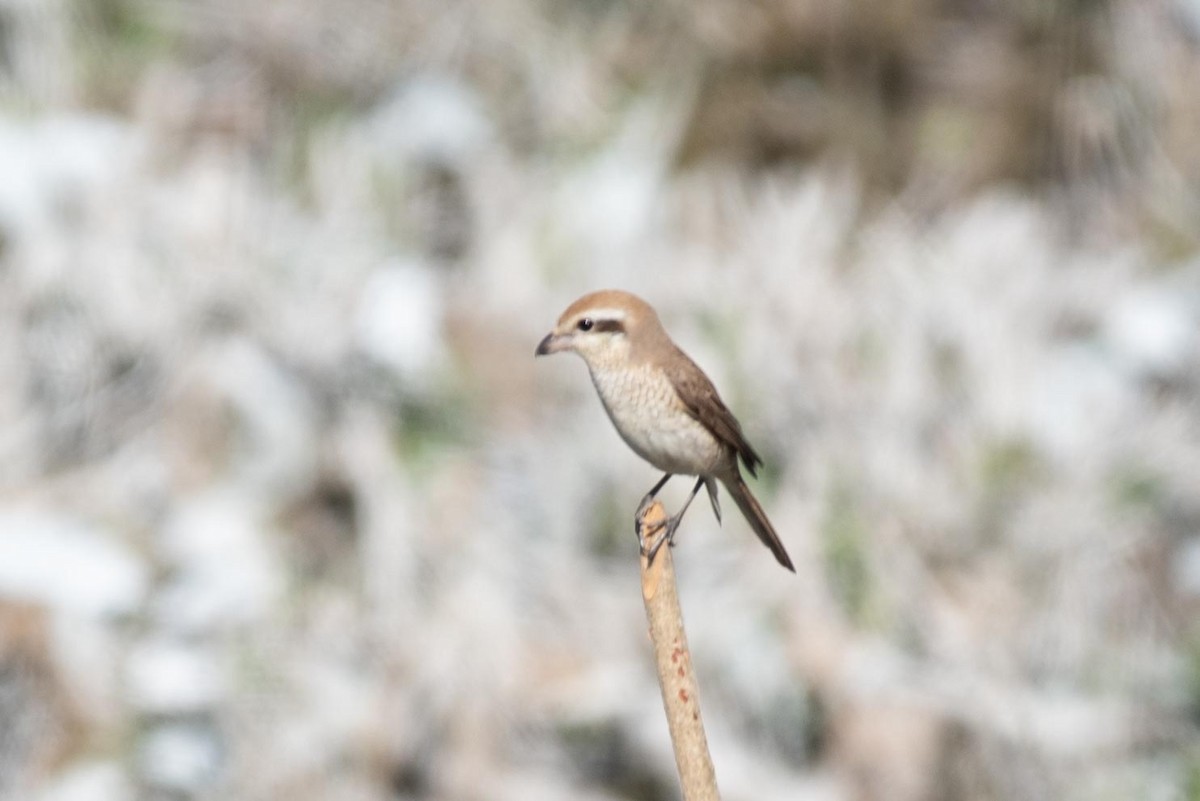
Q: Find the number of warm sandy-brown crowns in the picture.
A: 1